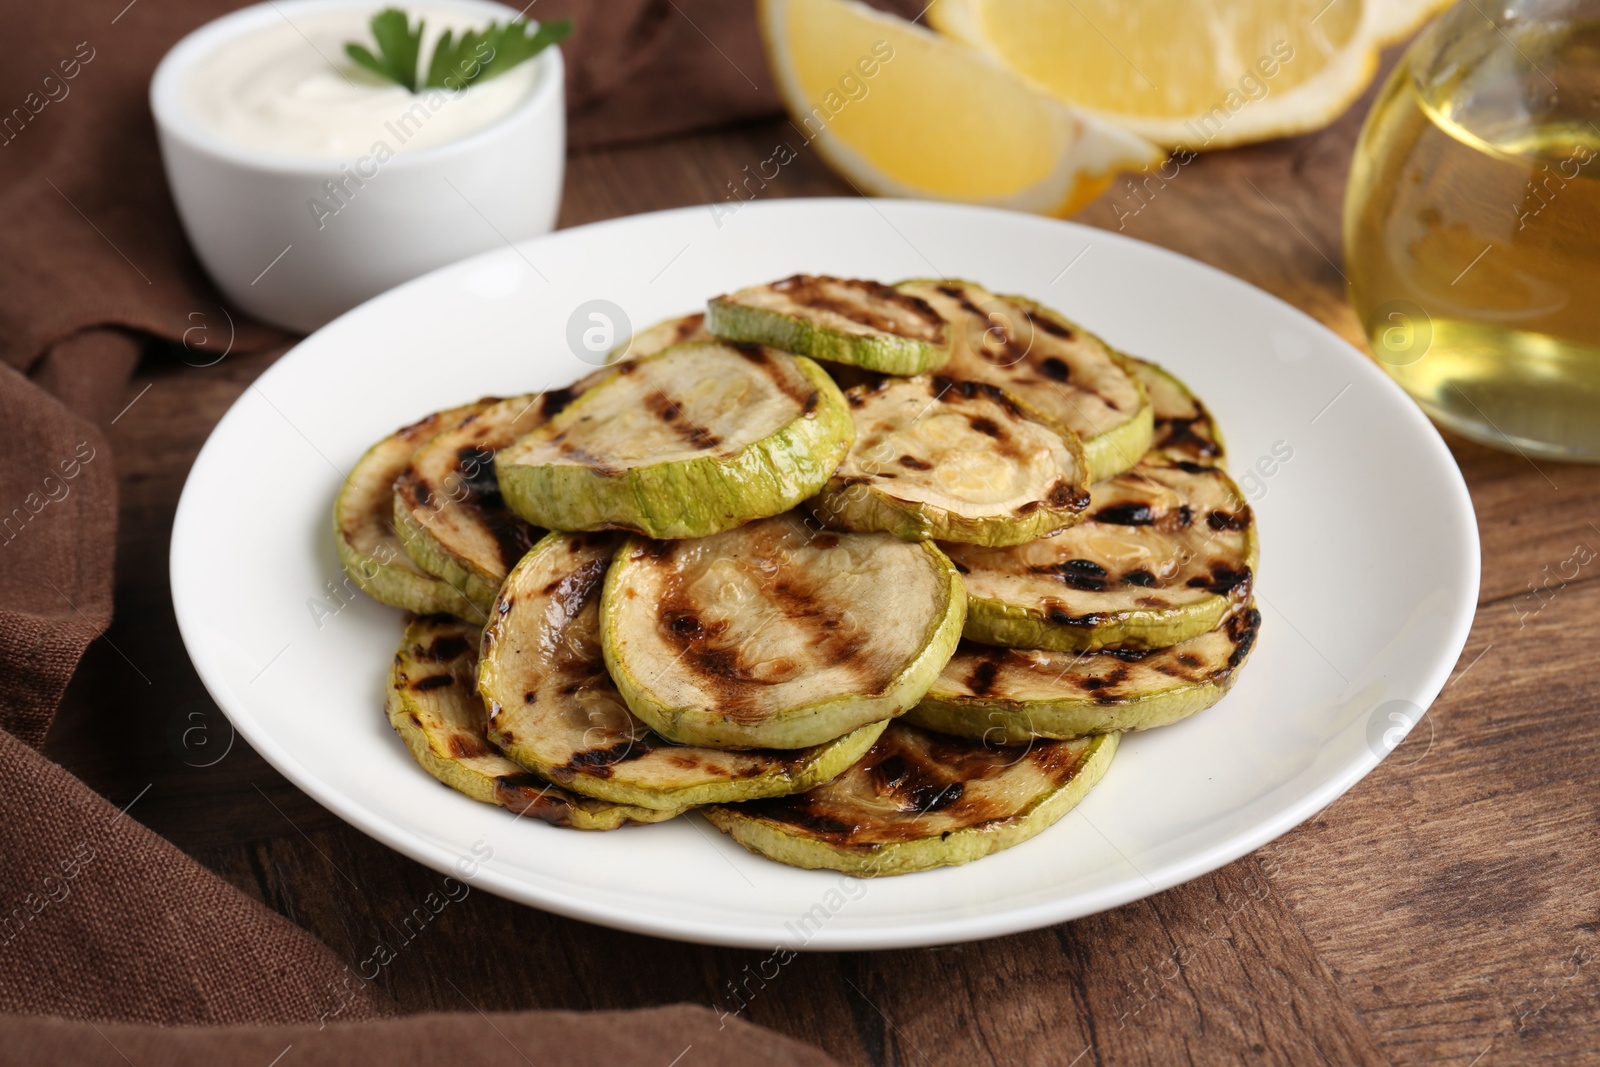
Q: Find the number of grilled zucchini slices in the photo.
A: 14